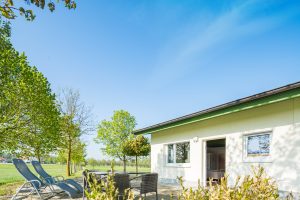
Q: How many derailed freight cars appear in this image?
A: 0